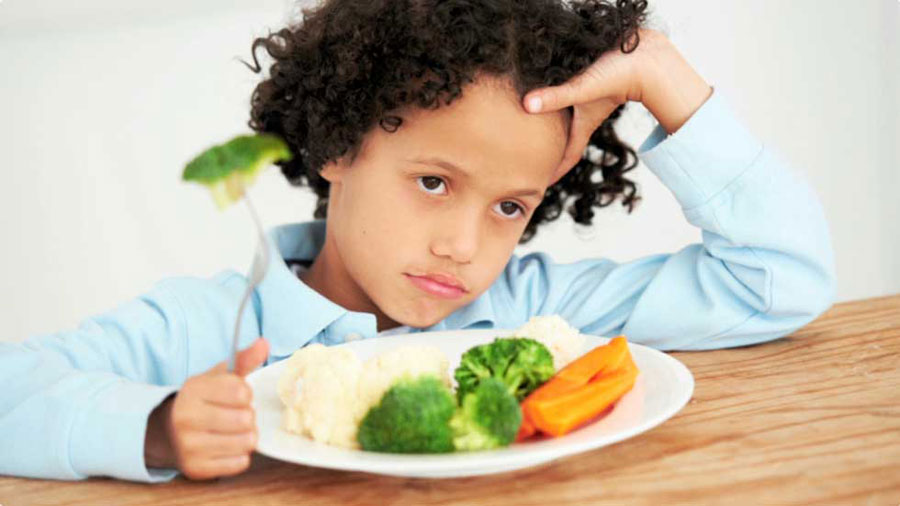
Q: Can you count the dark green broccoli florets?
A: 4